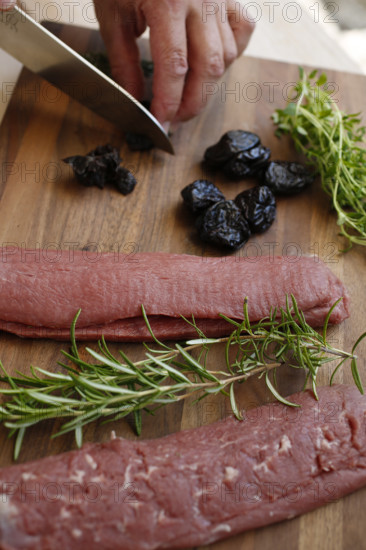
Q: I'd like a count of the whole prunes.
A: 6